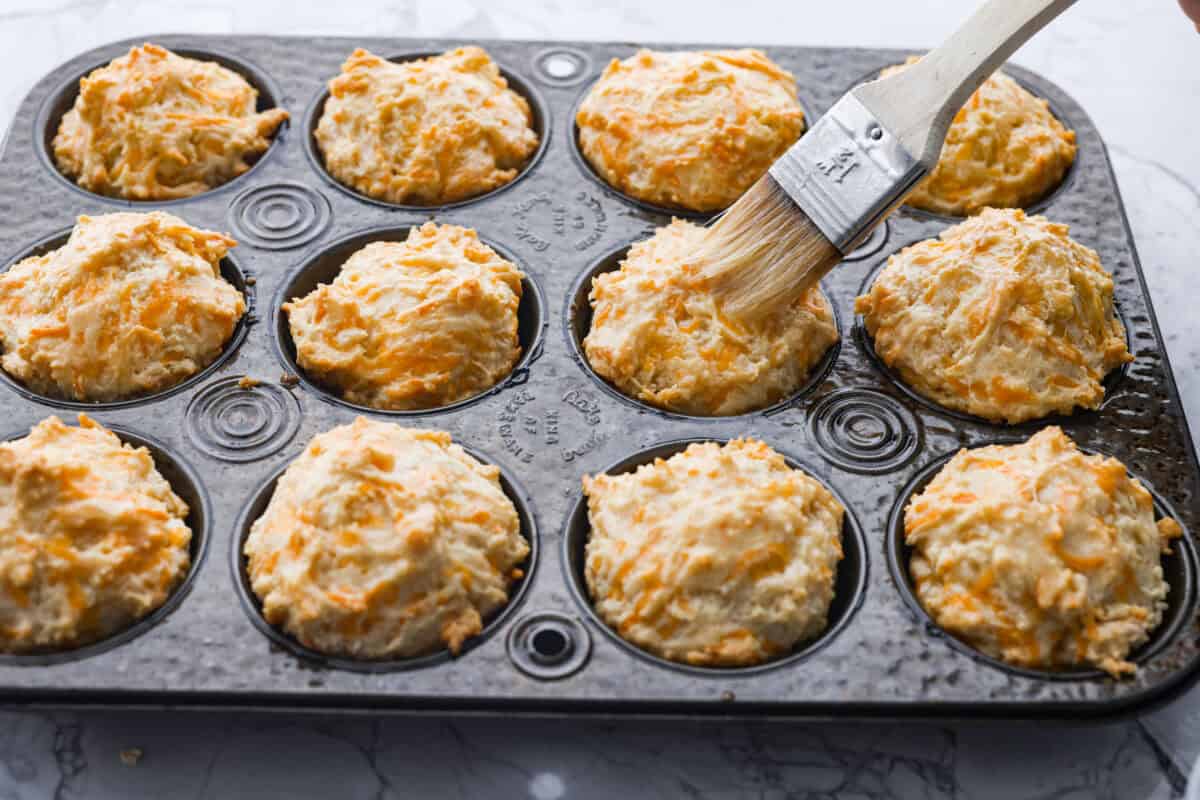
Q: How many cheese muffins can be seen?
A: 12